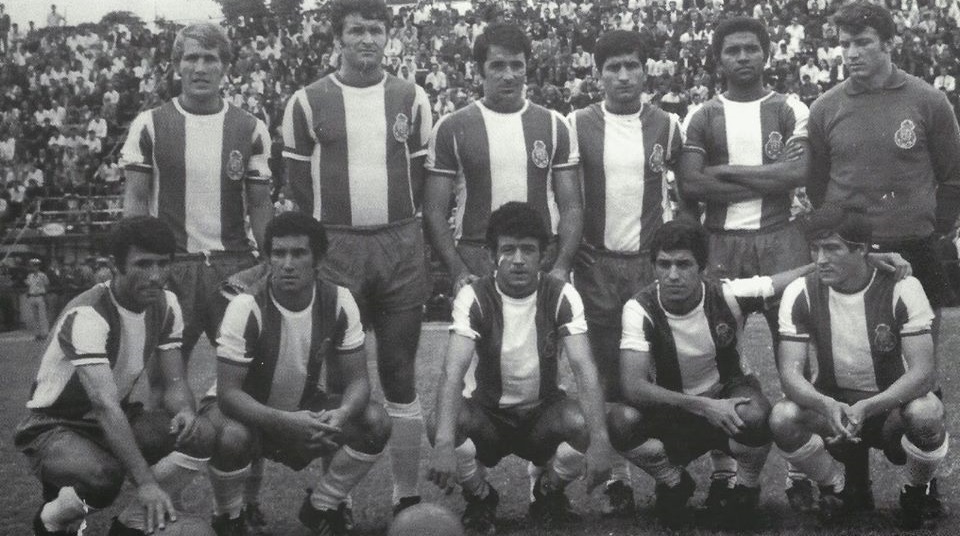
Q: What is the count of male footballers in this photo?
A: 11